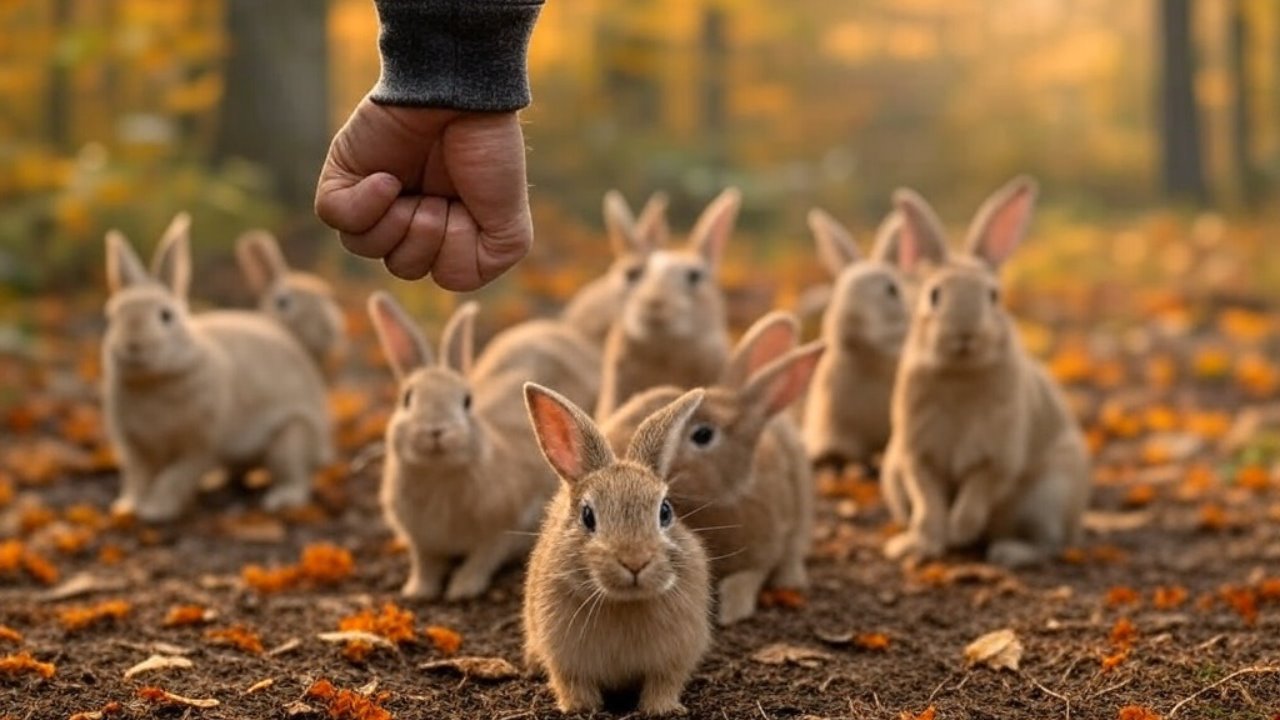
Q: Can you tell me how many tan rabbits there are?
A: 9